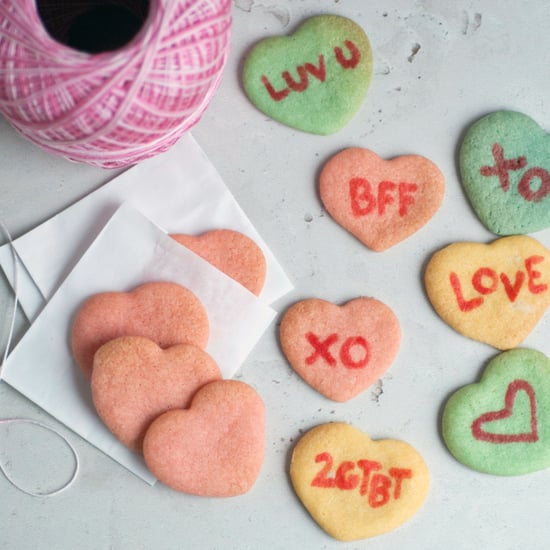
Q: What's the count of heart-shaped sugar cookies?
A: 11